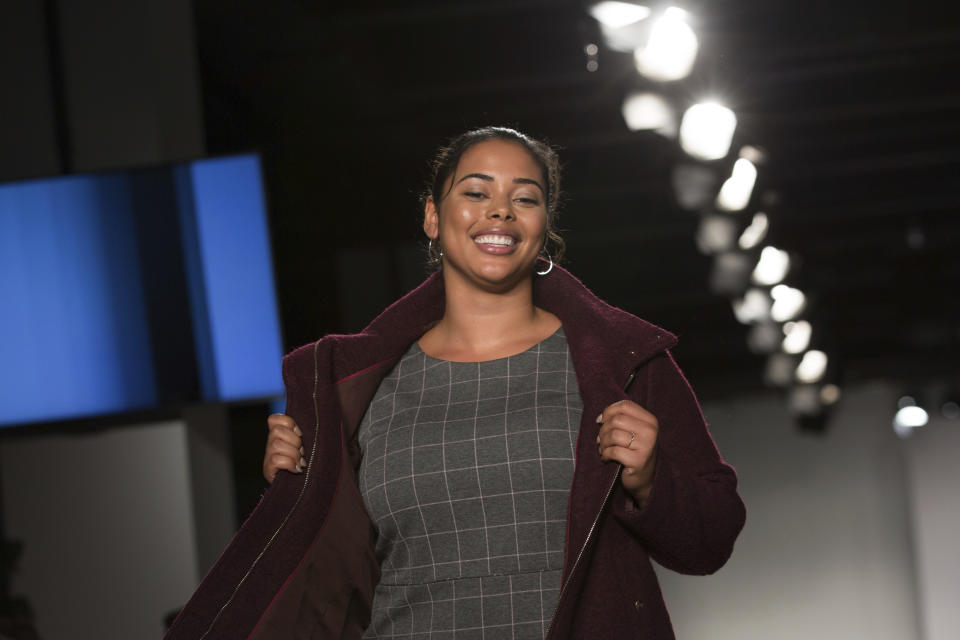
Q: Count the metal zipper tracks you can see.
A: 2